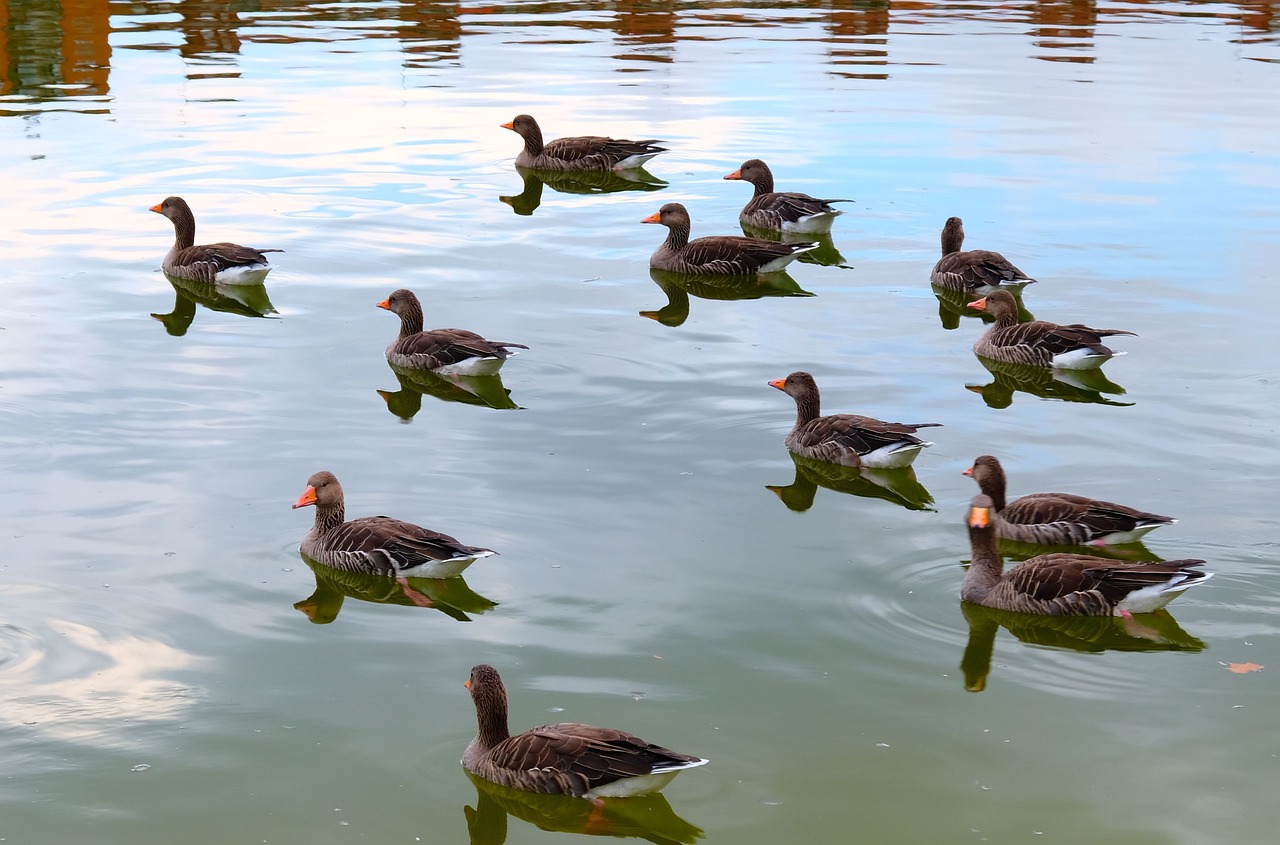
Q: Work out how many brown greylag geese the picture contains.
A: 12